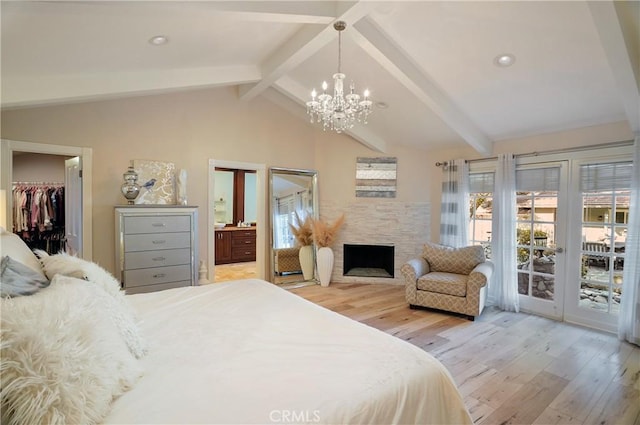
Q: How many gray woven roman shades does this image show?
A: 3